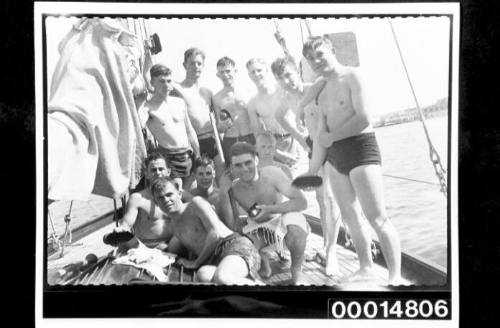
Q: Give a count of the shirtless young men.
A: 11